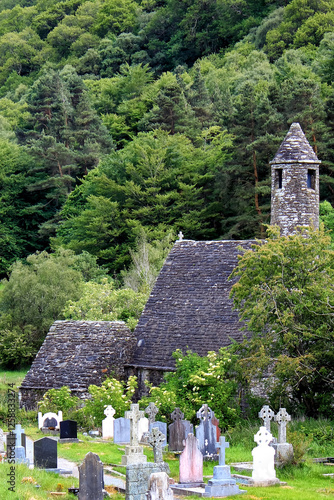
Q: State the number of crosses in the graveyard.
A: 11